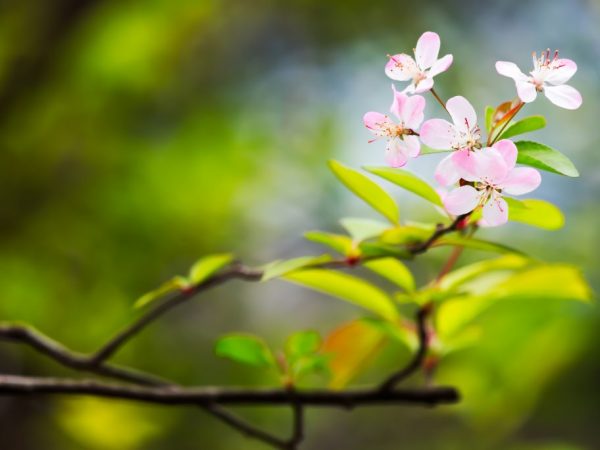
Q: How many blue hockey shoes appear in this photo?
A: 0